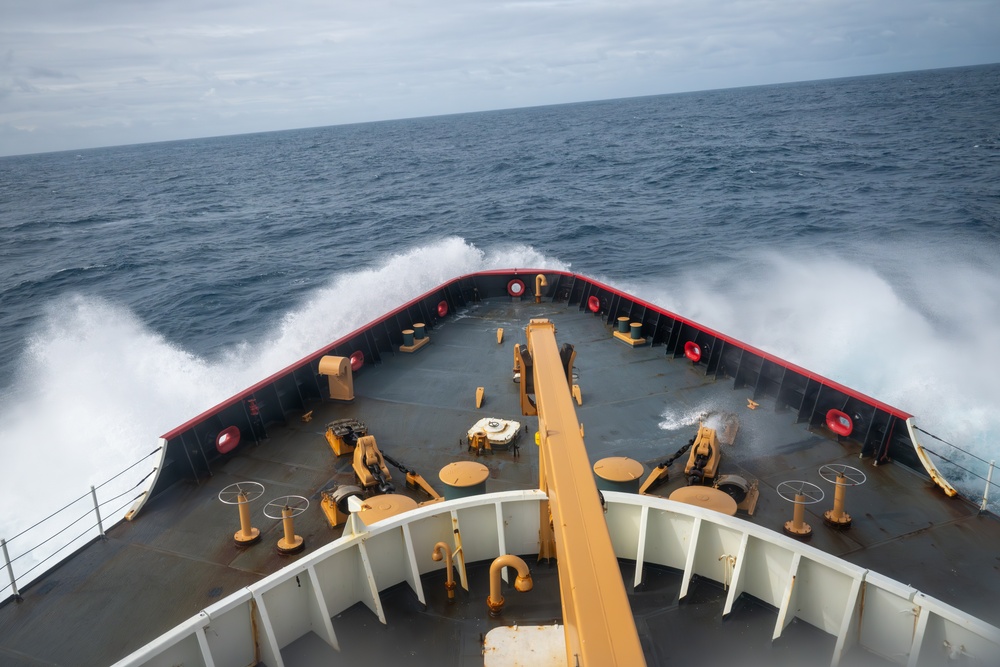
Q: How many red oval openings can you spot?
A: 7